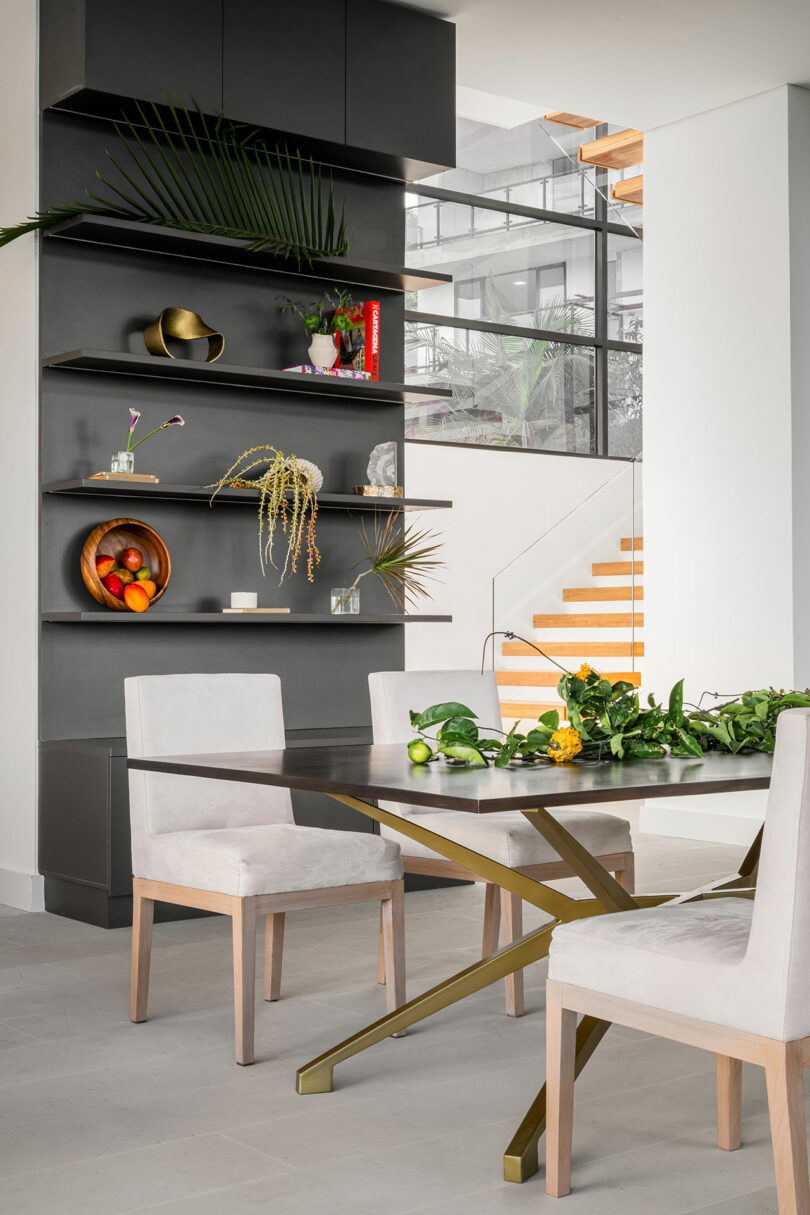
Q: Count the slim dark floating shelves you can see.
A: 4